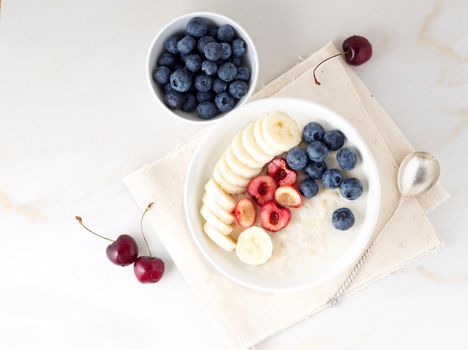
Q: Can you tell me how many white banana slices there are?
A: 12